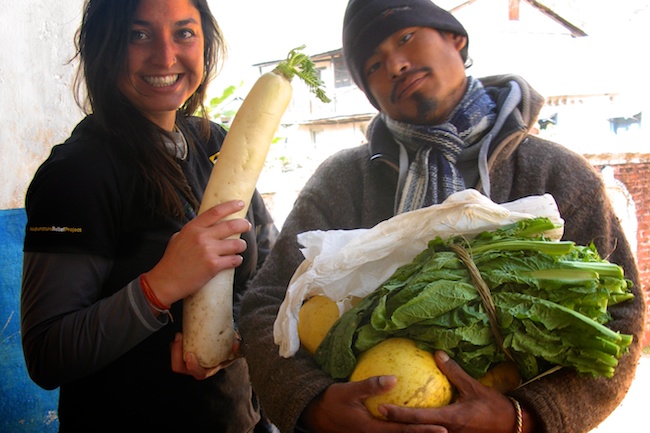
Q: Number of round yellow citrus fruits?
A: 3